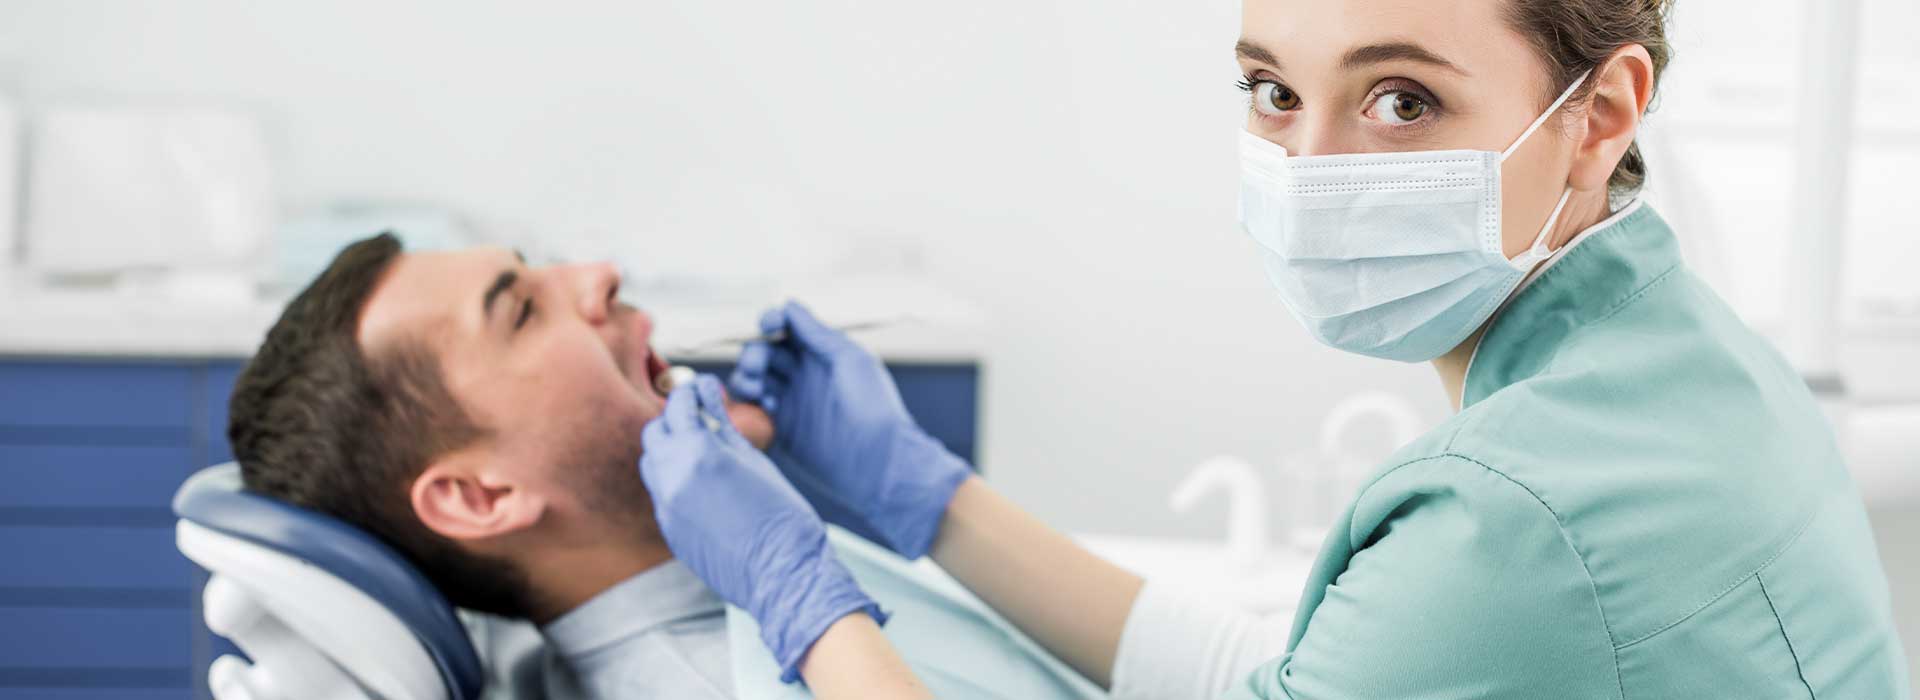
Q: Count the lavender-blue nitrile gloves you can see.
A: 2